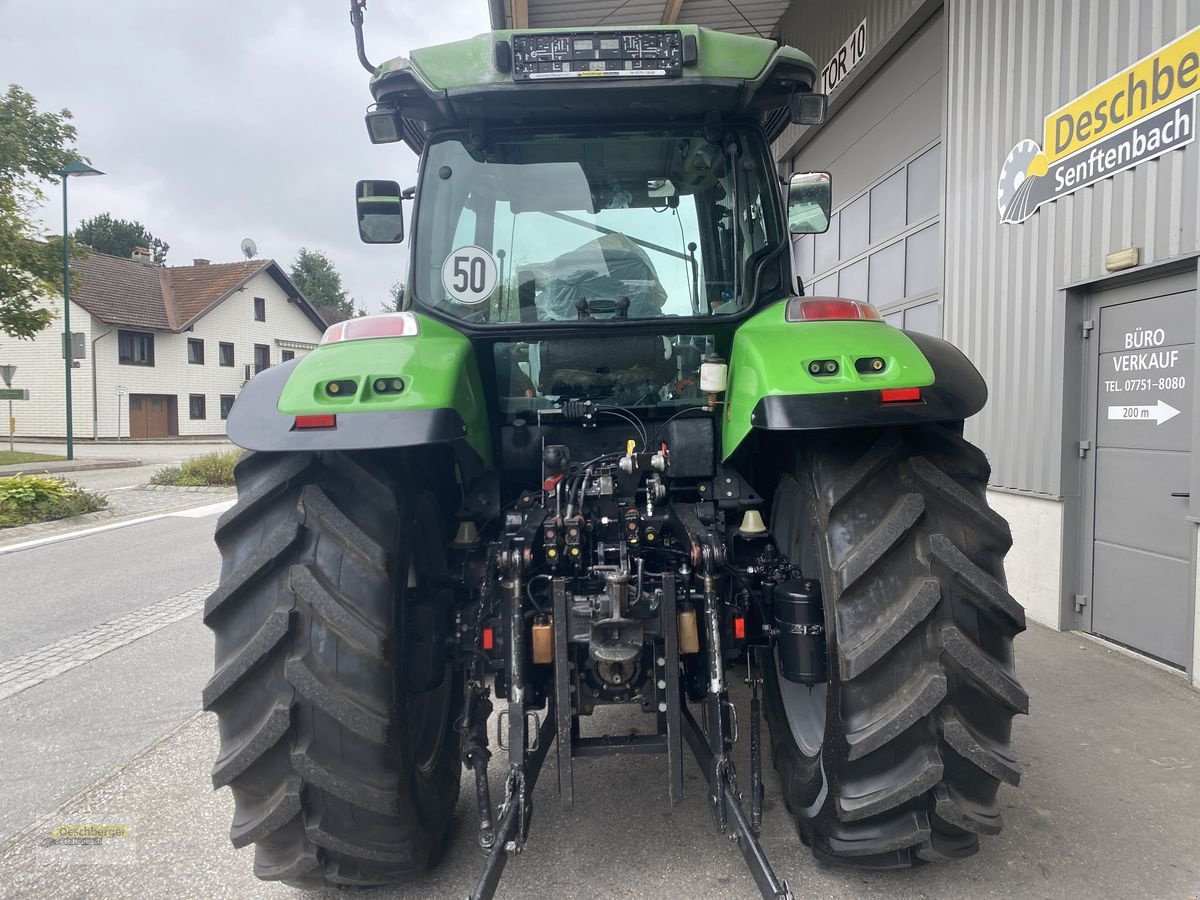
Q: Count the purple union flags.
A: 0